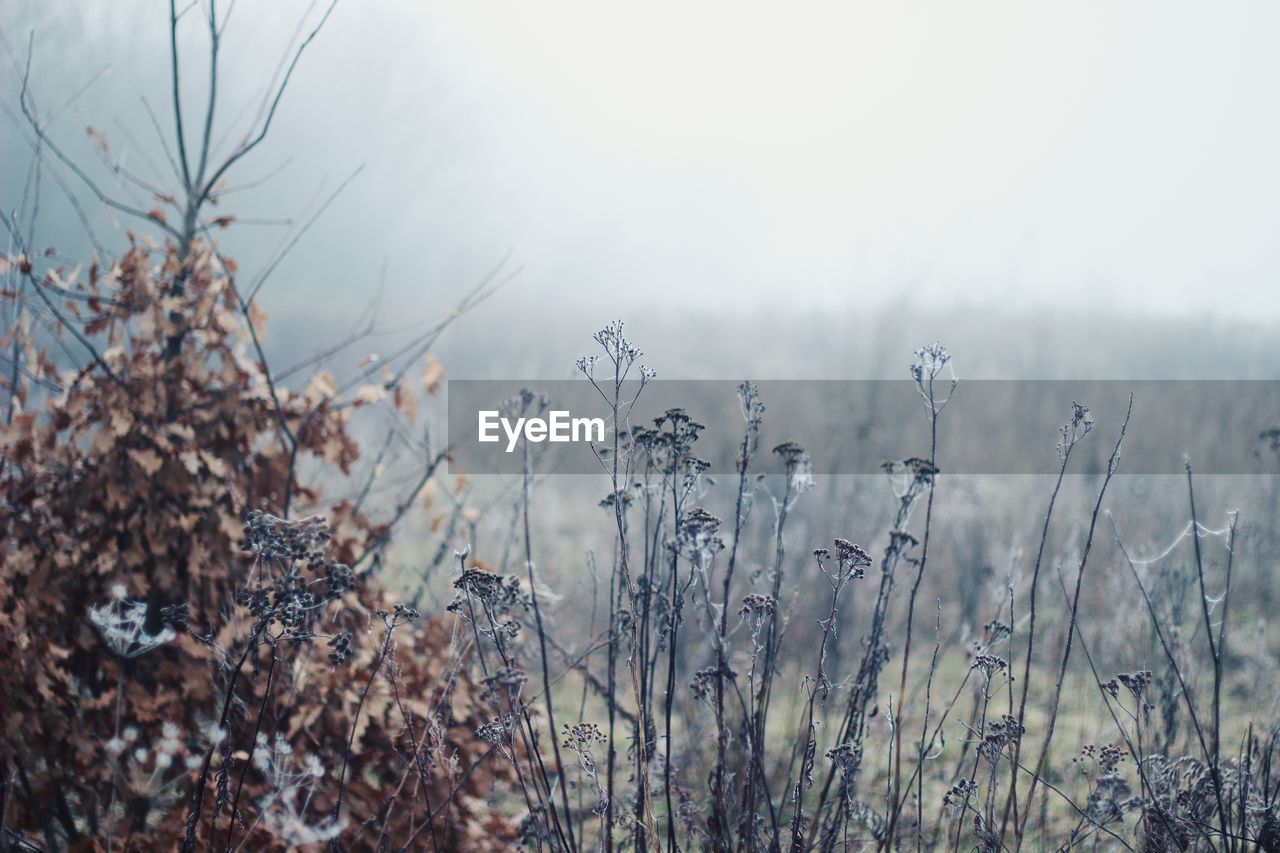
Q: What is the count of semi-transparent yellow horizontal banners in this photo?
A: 0